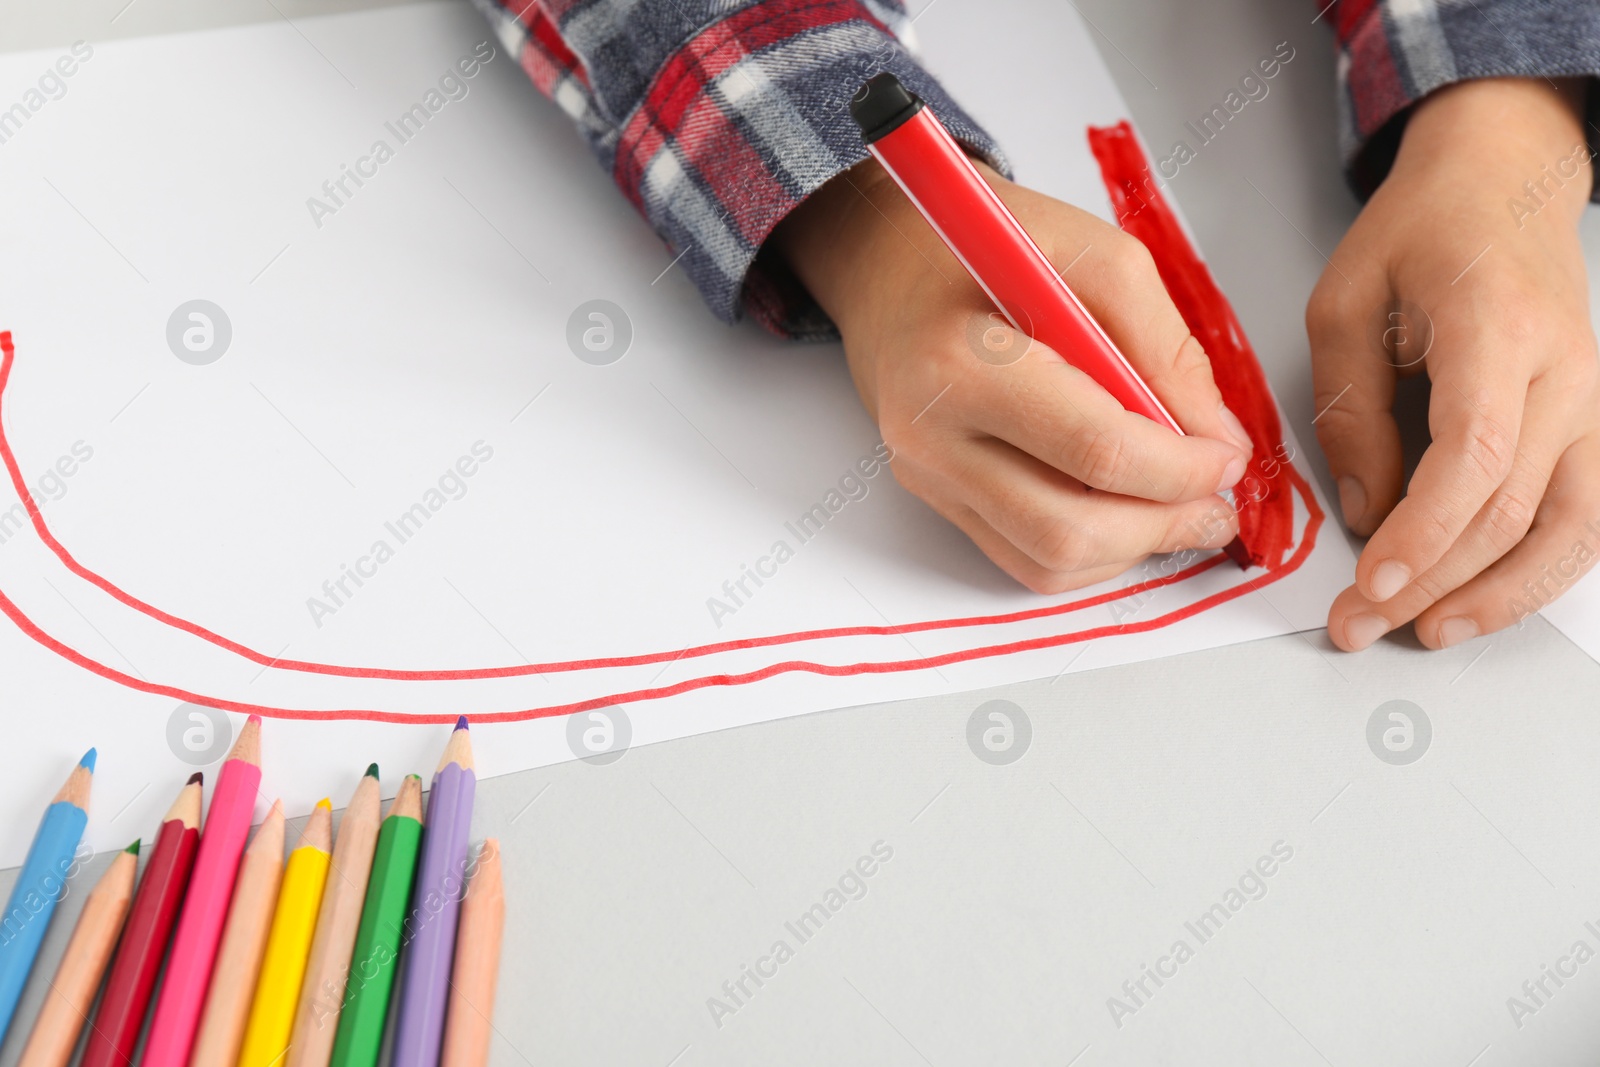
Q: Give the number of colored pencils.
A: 10